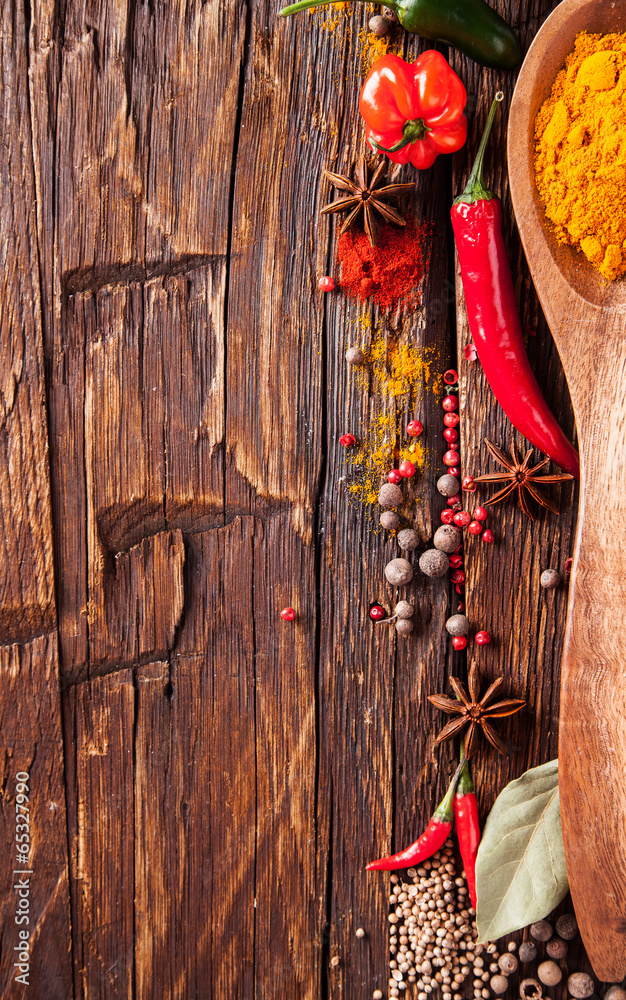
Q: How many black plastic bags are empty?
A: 0